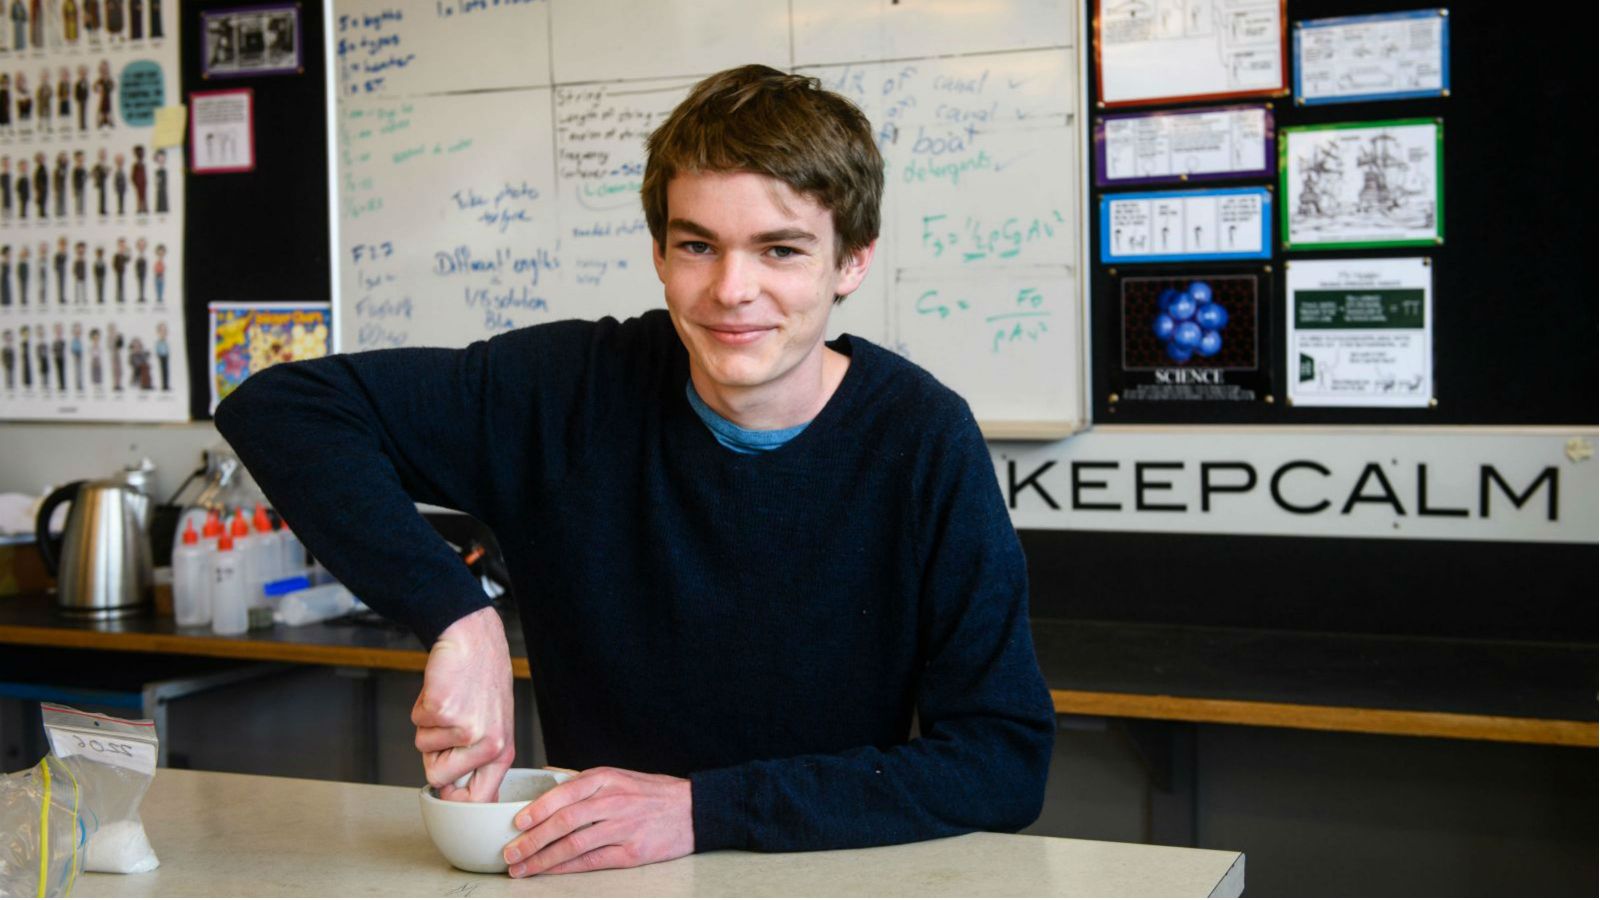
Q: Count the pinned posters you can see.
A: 11